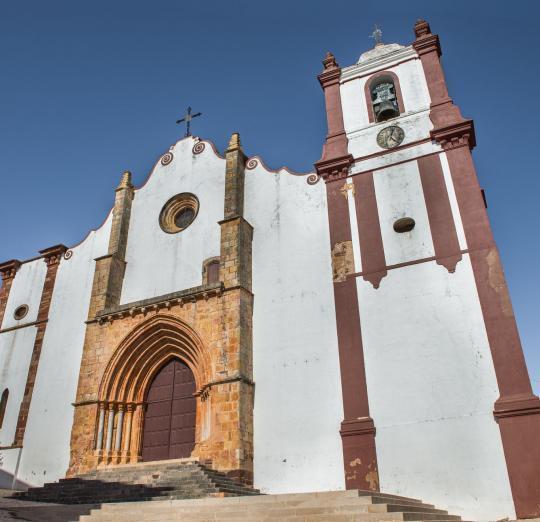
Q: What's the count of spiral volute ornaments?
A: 5